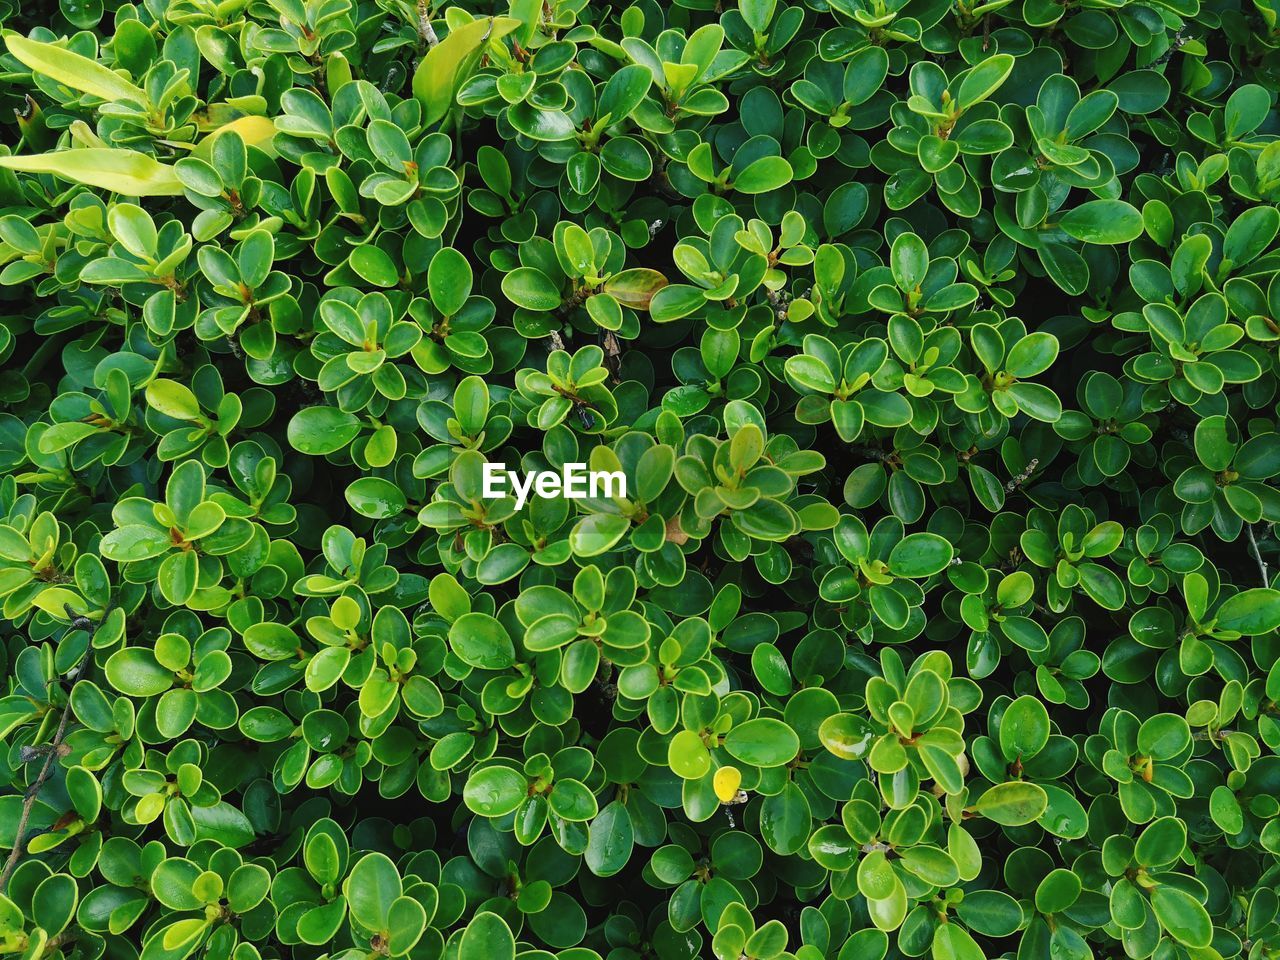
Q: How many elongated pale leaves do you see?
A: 3